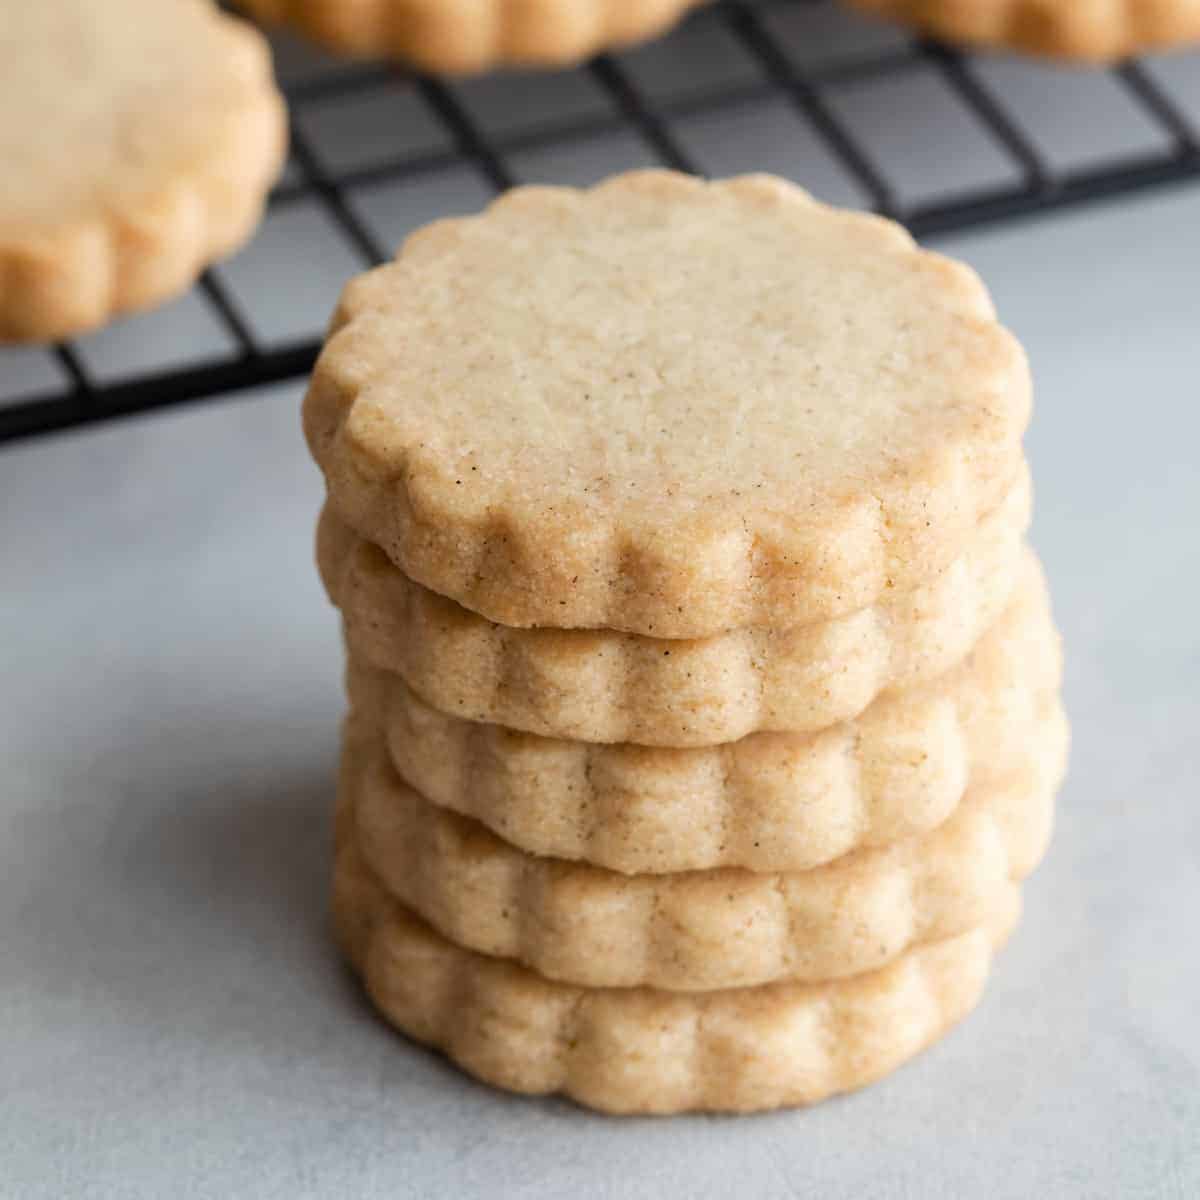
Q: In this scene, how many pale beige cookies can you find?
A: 8